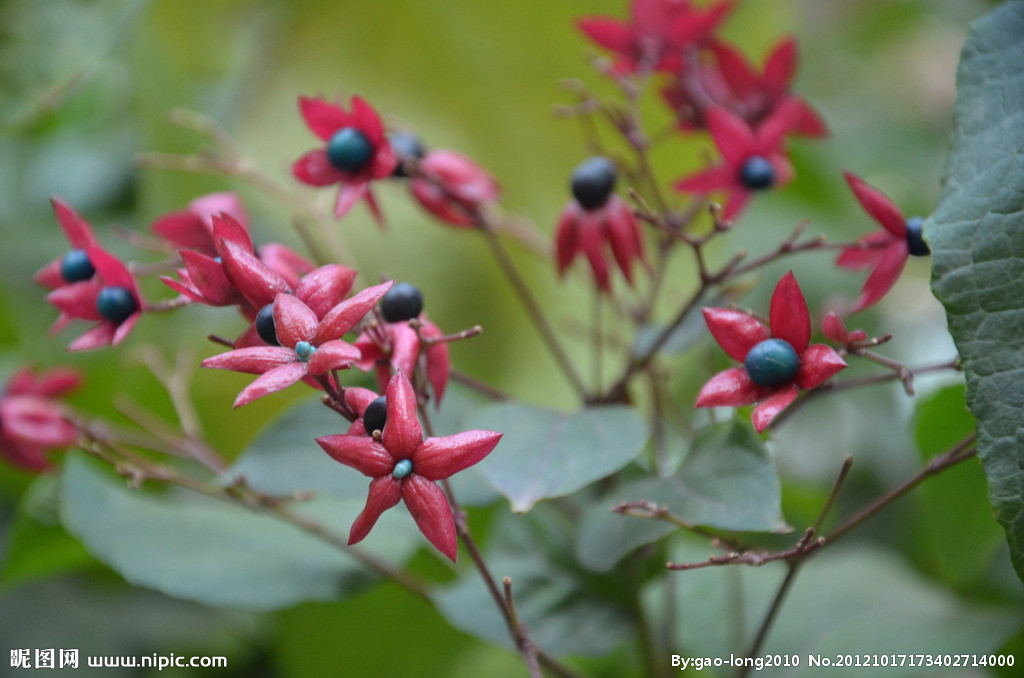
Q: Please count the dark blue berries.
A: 11